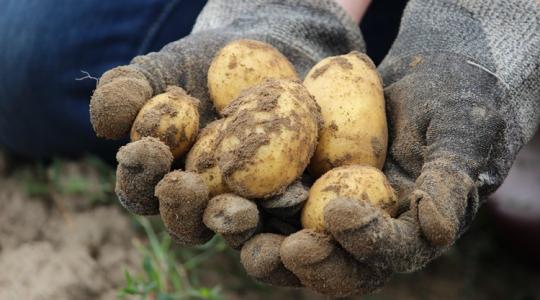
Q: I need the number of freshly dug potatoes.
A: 6